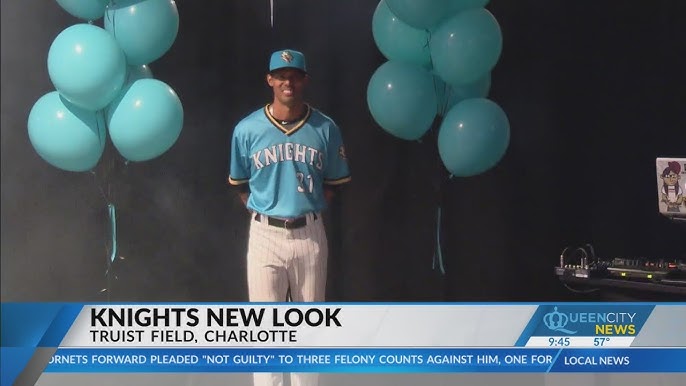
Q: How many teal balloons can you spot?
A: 12